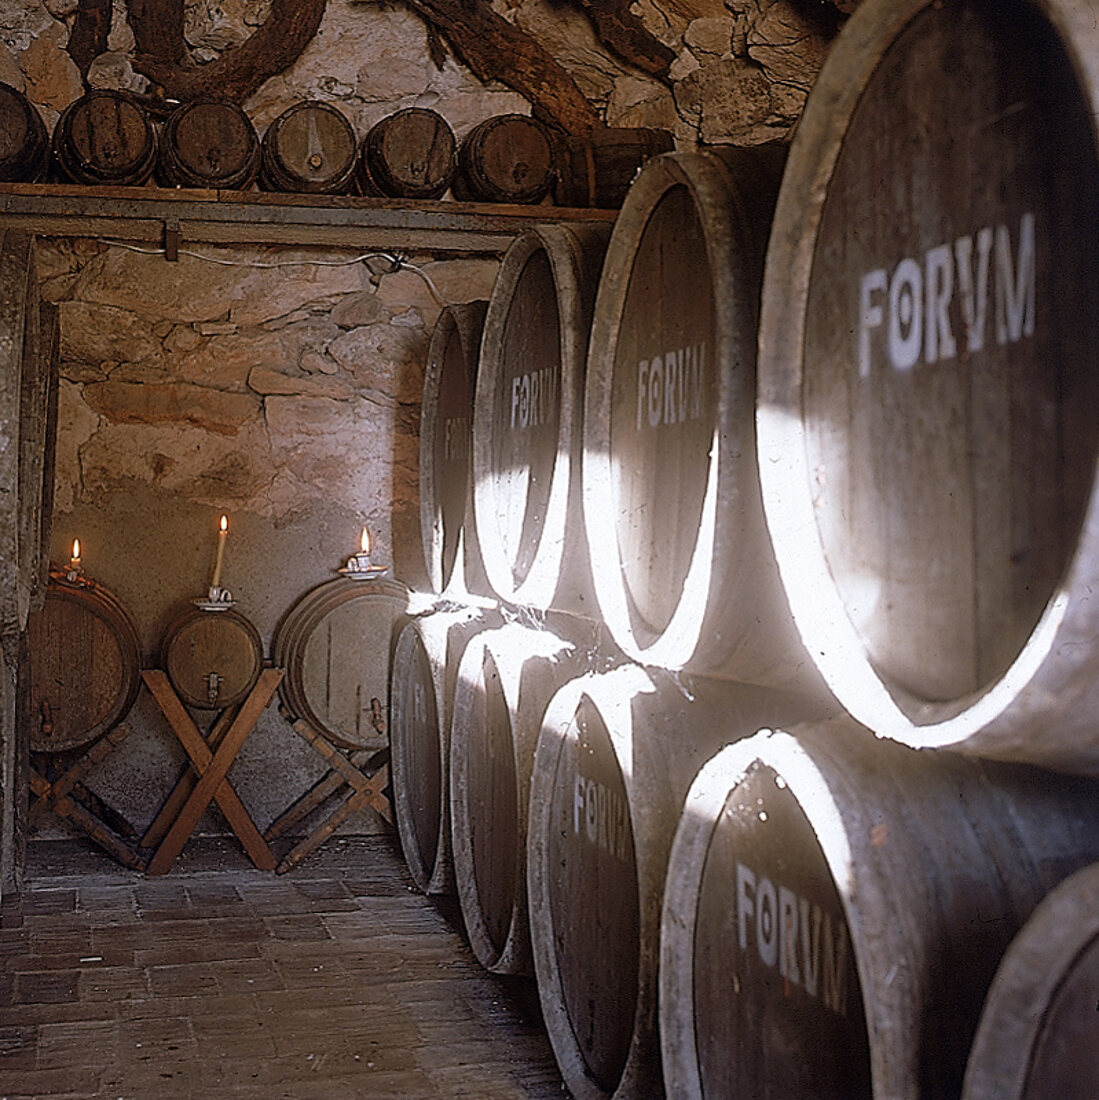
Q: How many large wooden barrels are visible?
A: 9